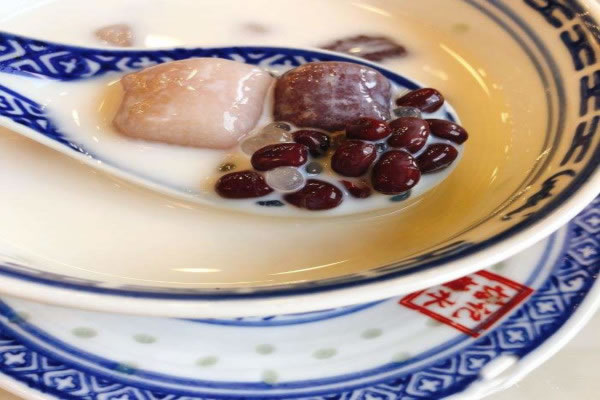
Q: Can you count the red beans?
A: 12